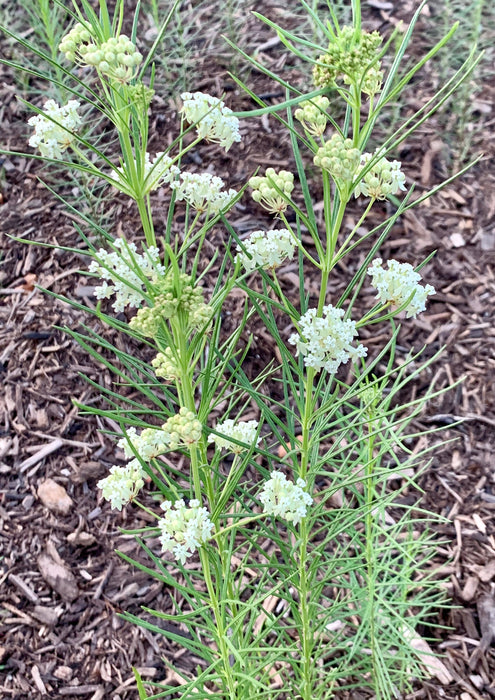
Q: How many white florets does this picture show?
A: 14